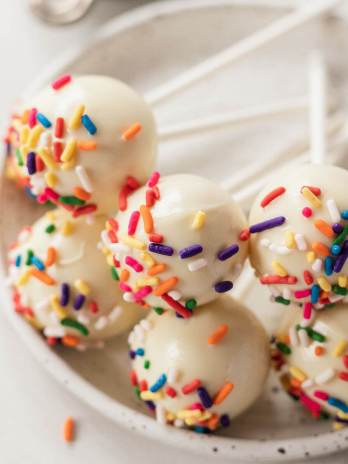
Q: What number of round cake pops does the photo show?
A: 6